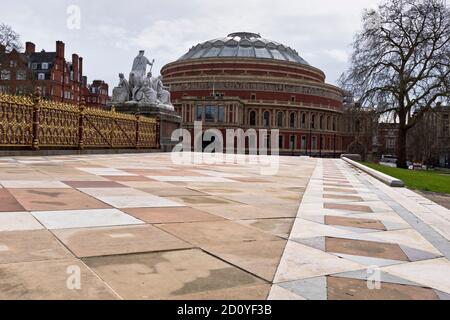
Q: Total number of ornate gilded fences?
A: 1